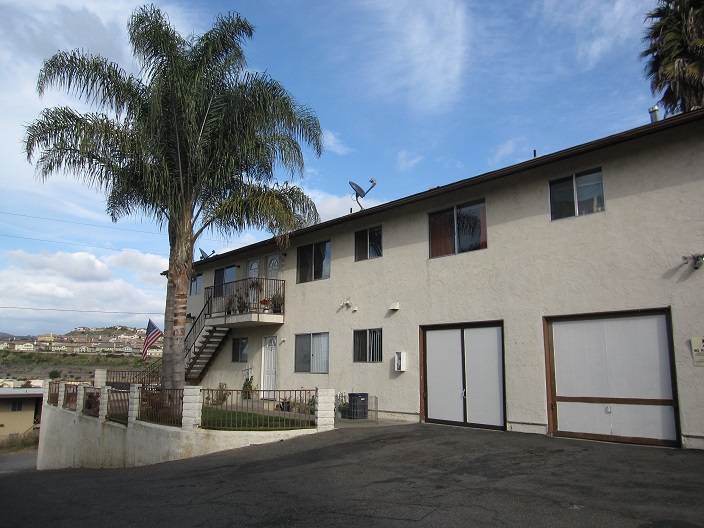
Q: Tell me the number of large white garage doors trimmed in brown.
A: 2